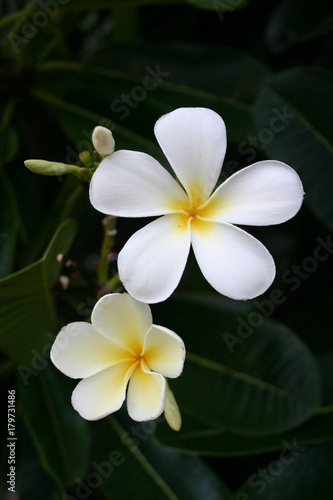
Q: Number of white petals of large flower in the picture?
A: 5